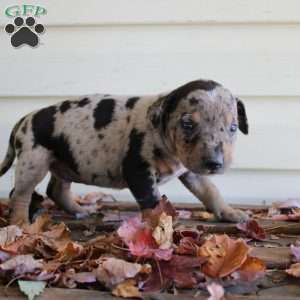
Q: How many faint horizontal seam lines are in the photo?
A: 3